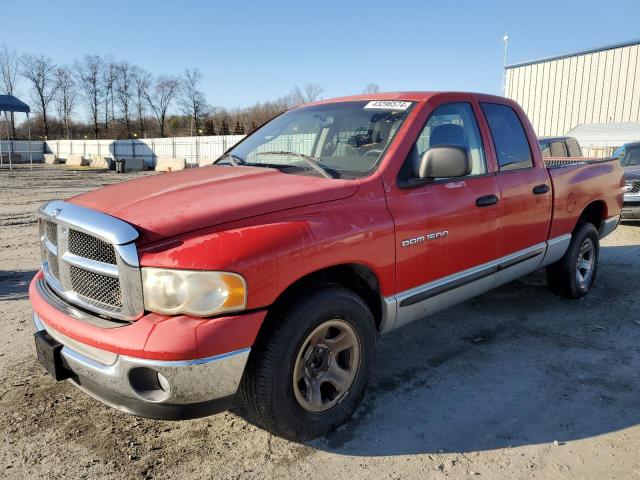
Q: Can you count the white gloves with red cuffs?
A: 0